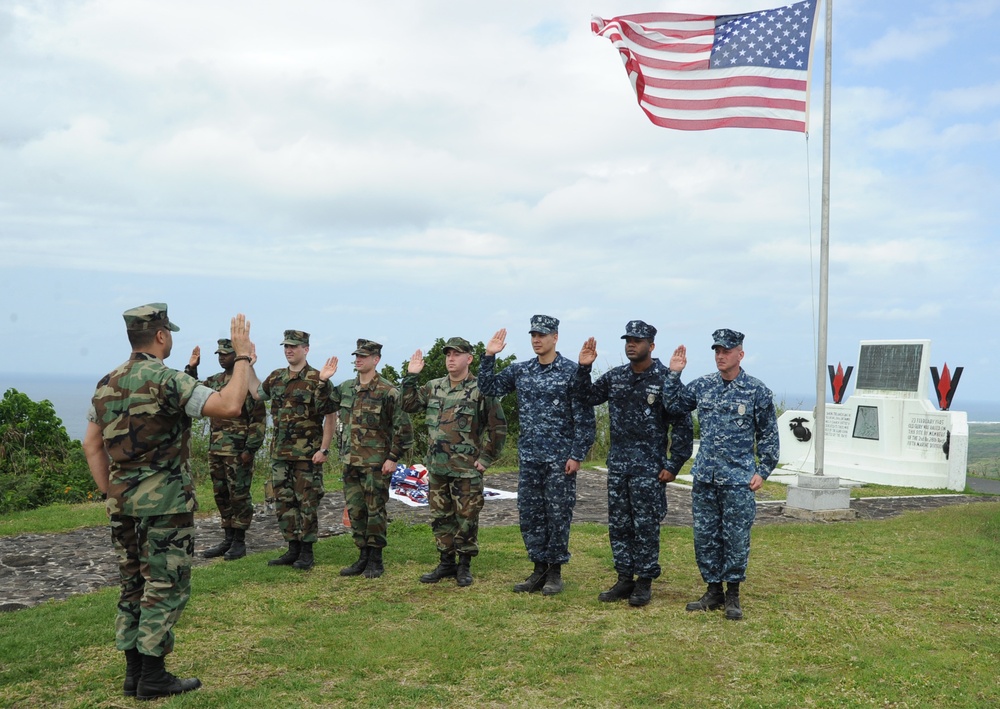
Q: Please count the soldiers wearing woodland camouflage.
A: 5